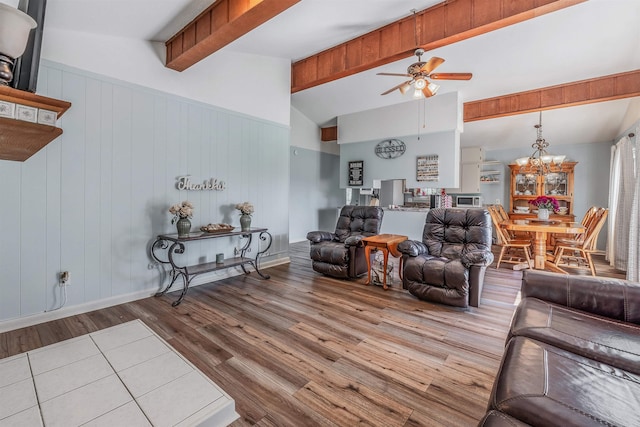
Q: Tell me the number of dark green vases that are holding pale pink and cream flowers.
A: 2